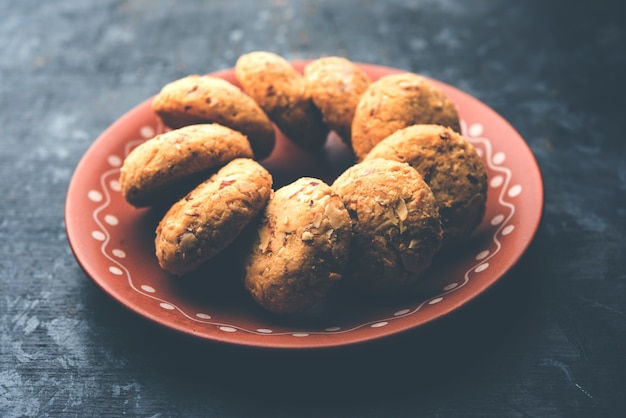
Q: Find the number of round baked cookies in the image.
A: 9